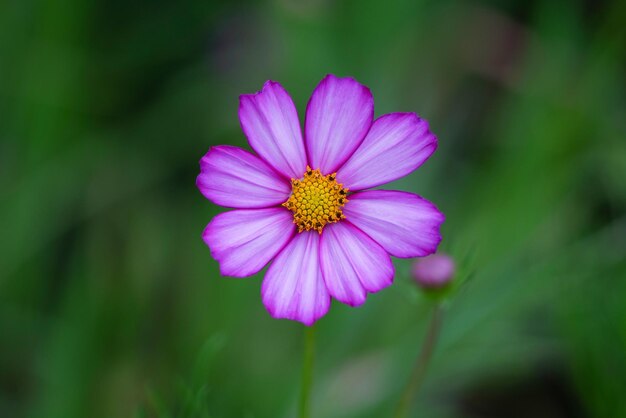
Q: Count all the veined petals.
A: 8